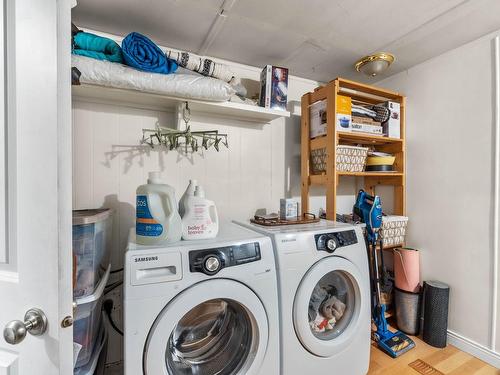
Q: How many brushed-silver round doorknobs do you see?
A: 1